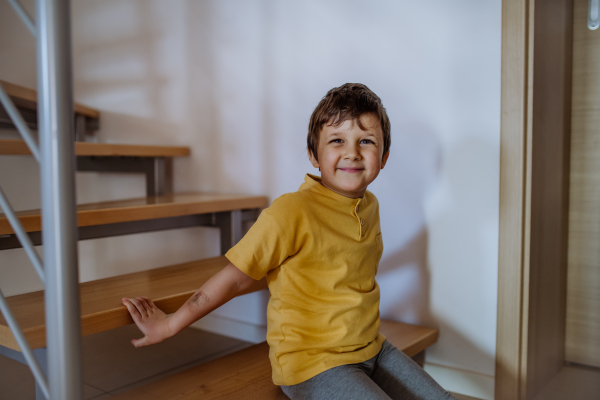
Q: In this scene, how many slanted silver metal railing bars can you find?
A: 4